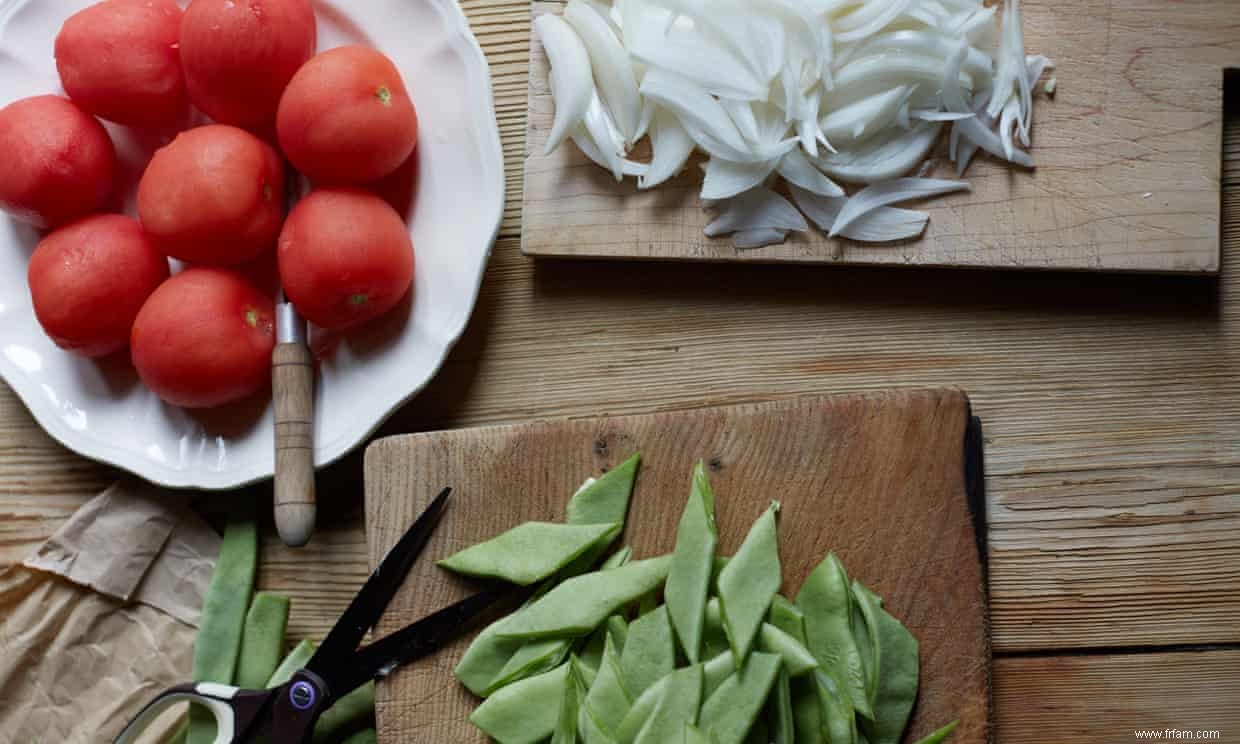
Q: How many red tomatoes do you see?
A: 8